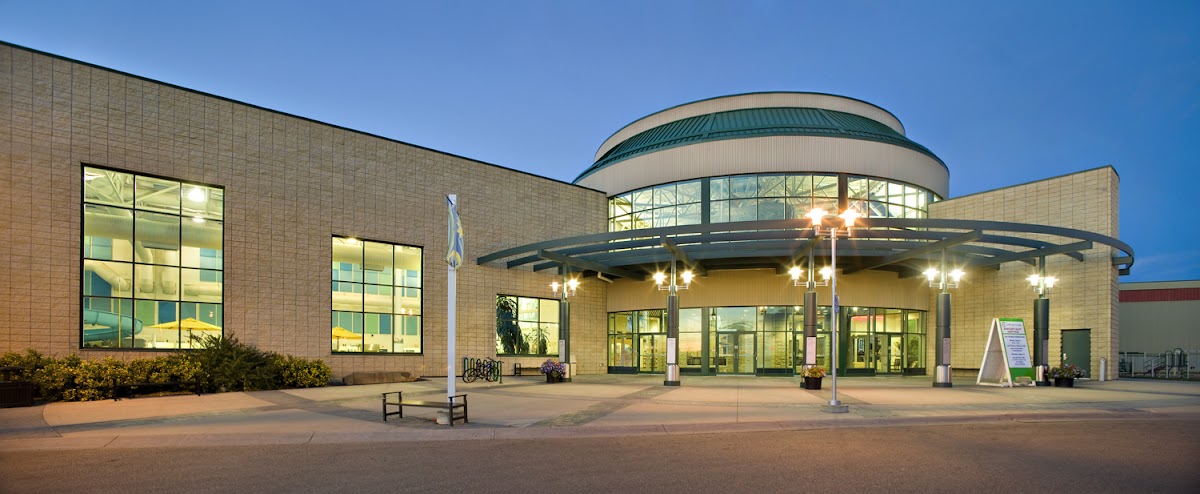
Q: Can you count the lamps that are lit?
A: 12